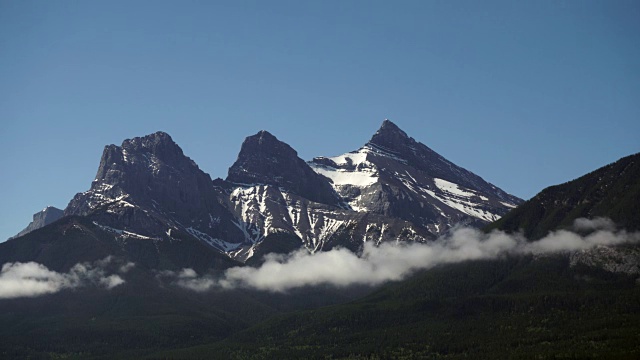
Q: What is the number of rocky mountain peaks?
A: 3